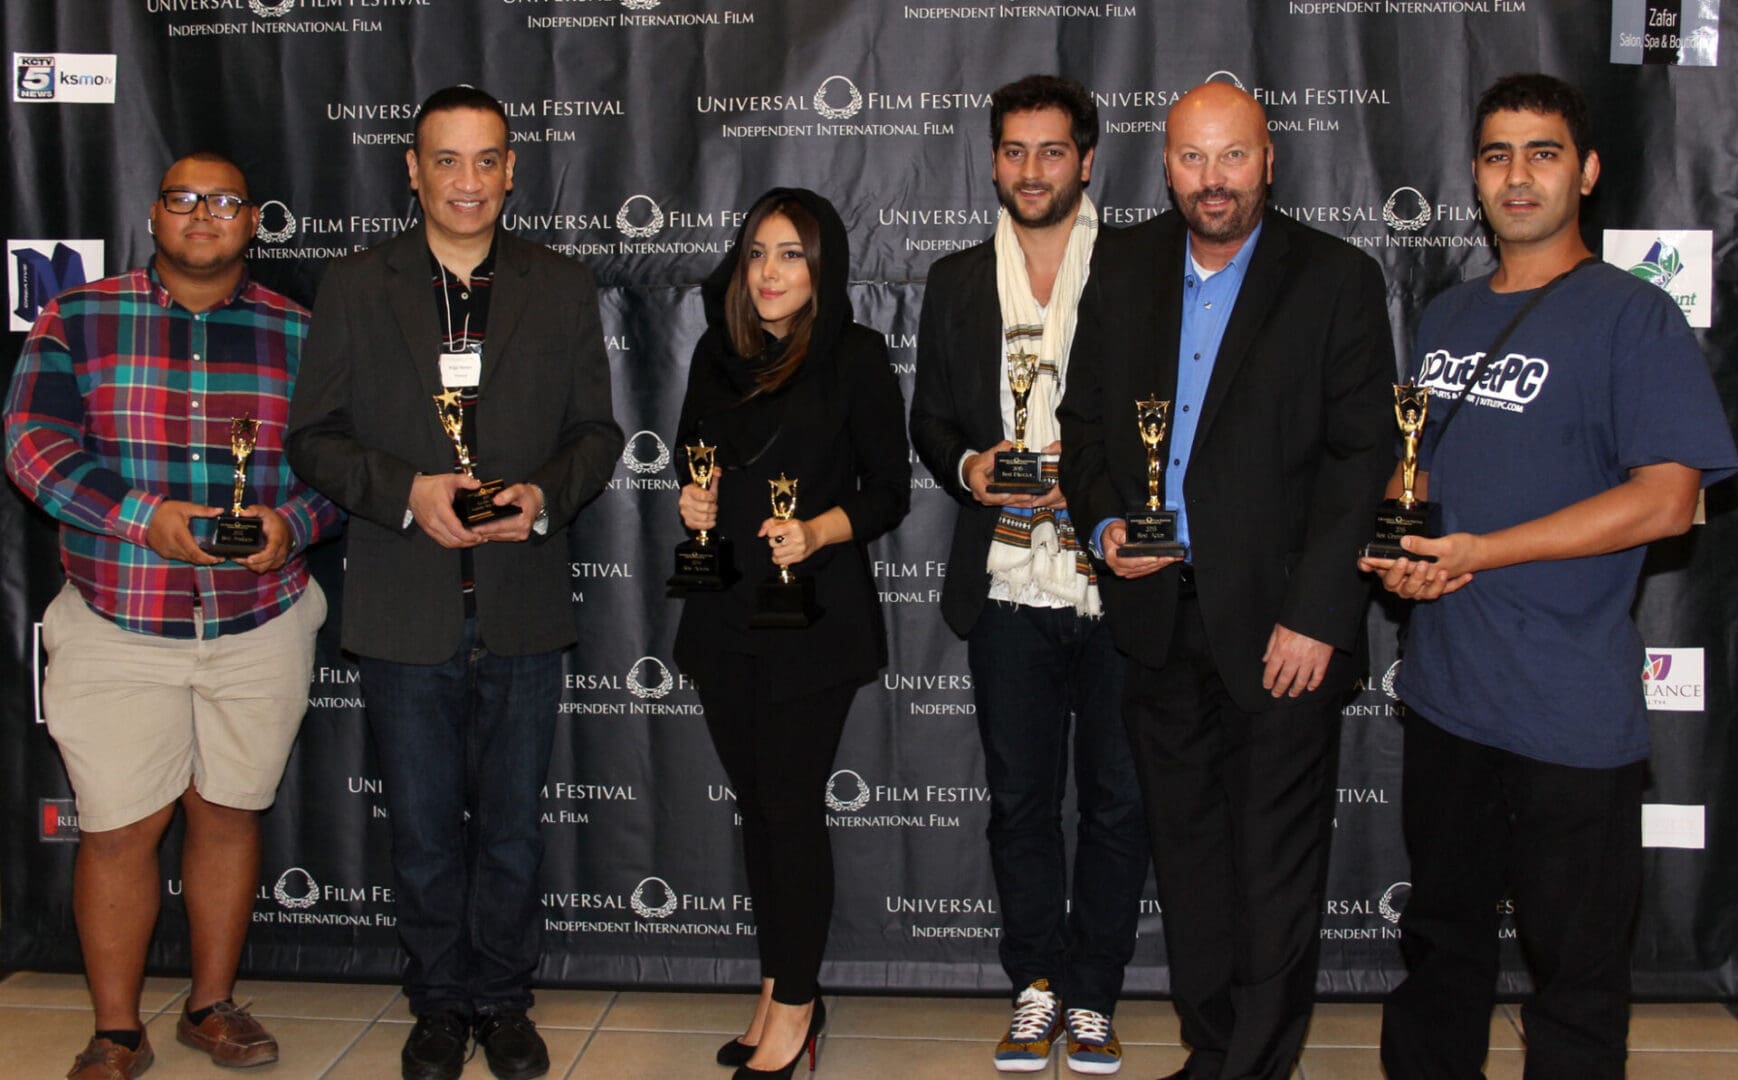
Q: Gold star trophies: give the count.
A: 7